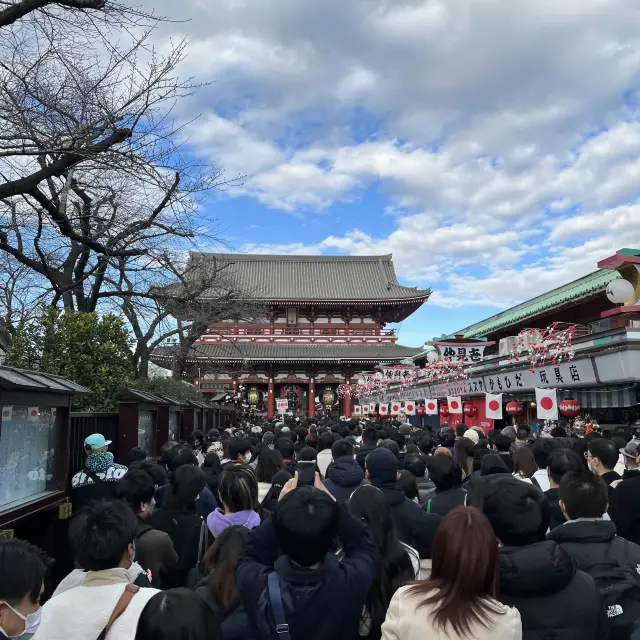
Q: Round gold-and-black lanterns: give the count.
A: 2